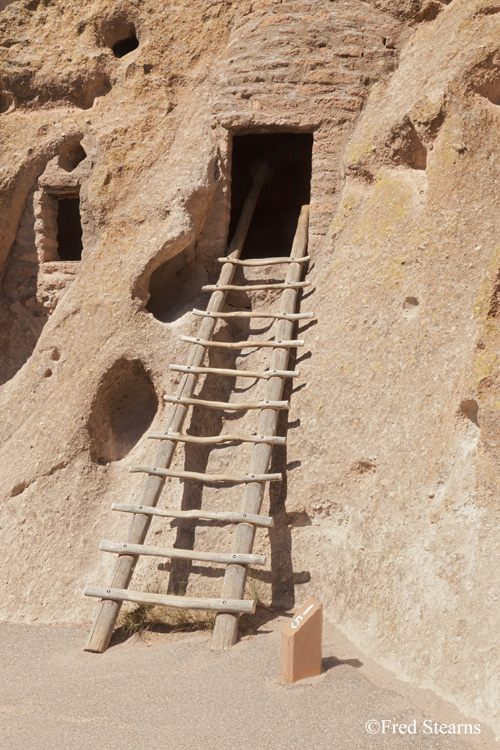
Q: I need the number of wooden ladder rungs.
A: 11